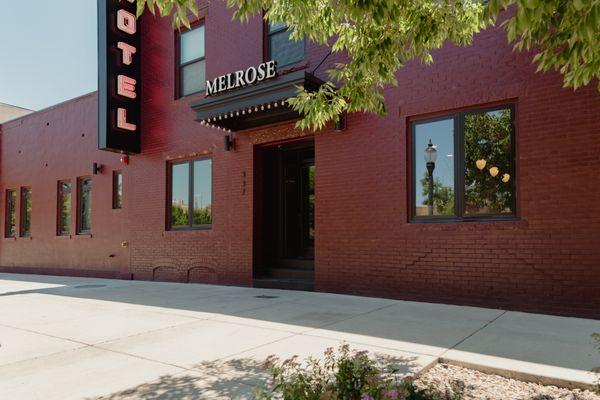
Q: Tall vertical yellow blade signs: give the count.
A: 0